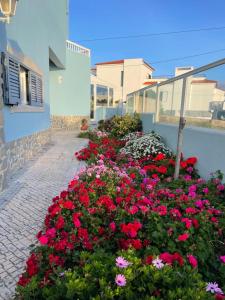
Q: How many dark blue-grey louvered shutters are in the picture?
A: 2